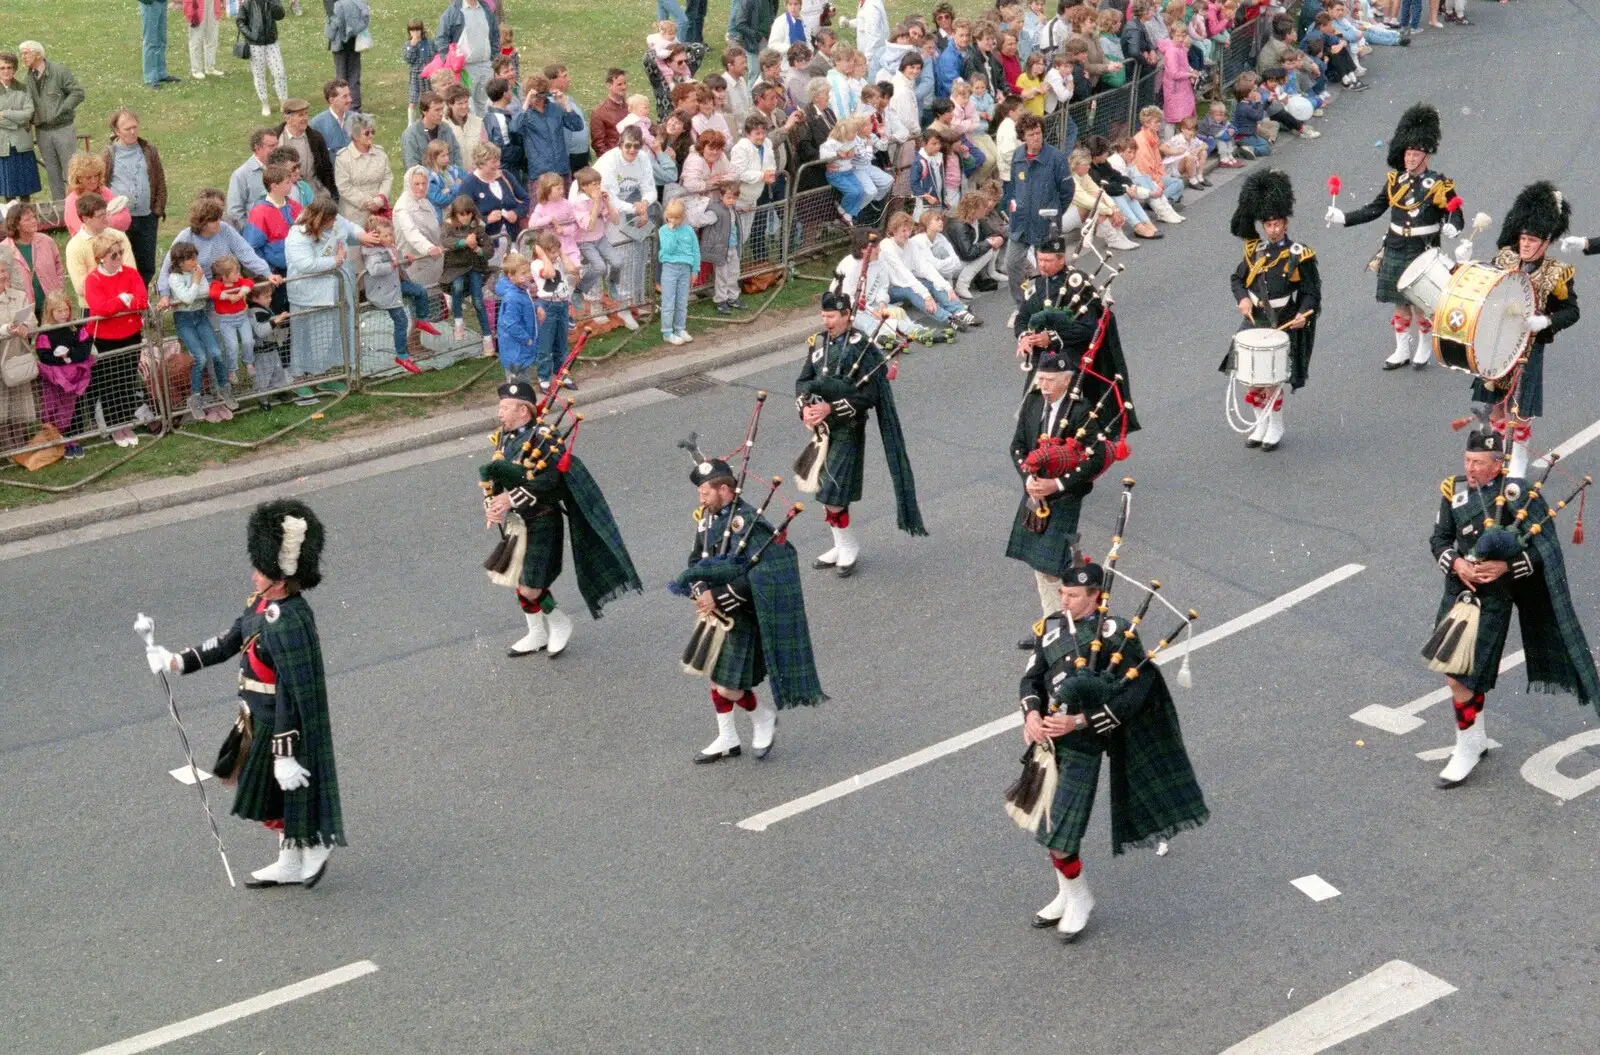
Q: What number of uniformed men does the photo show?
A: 11